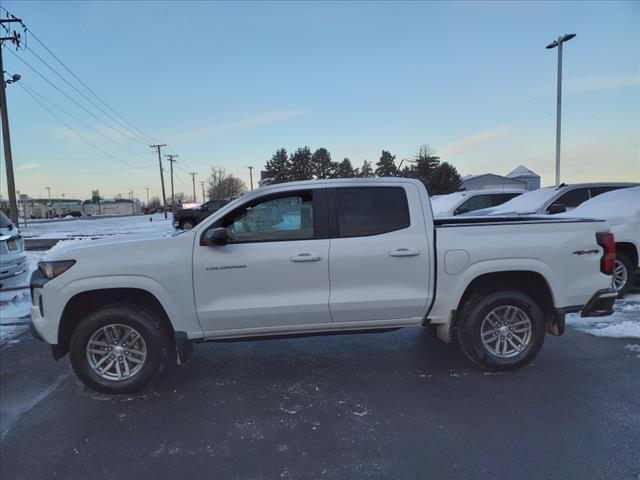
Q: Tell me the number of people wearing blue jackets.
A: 0